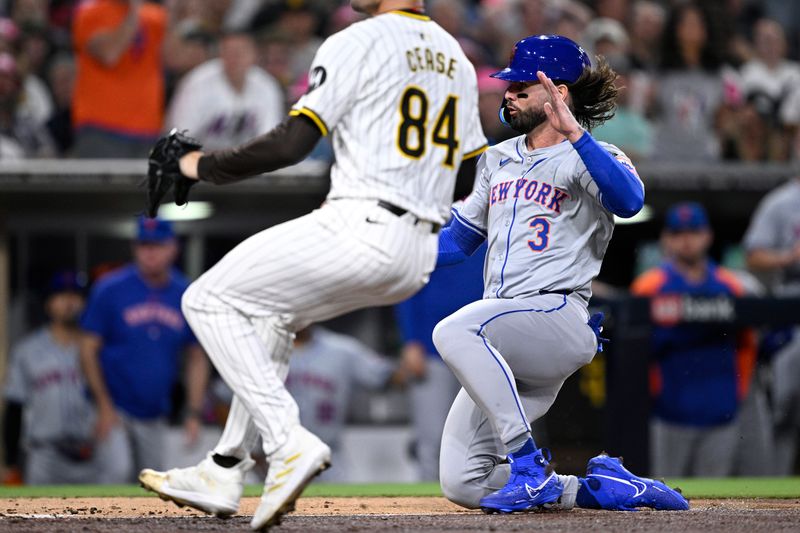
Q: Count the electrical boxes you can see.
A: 0